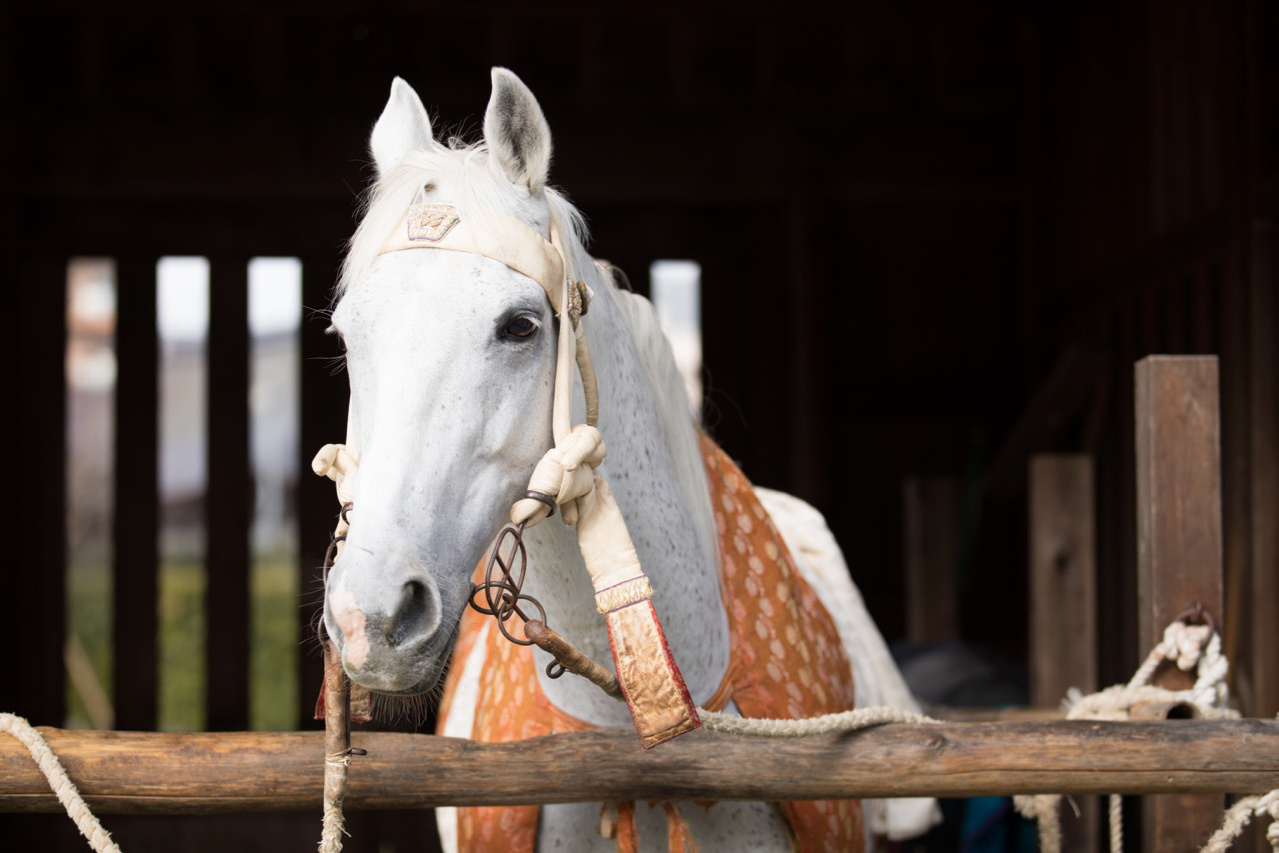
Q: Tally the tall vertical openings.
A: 4